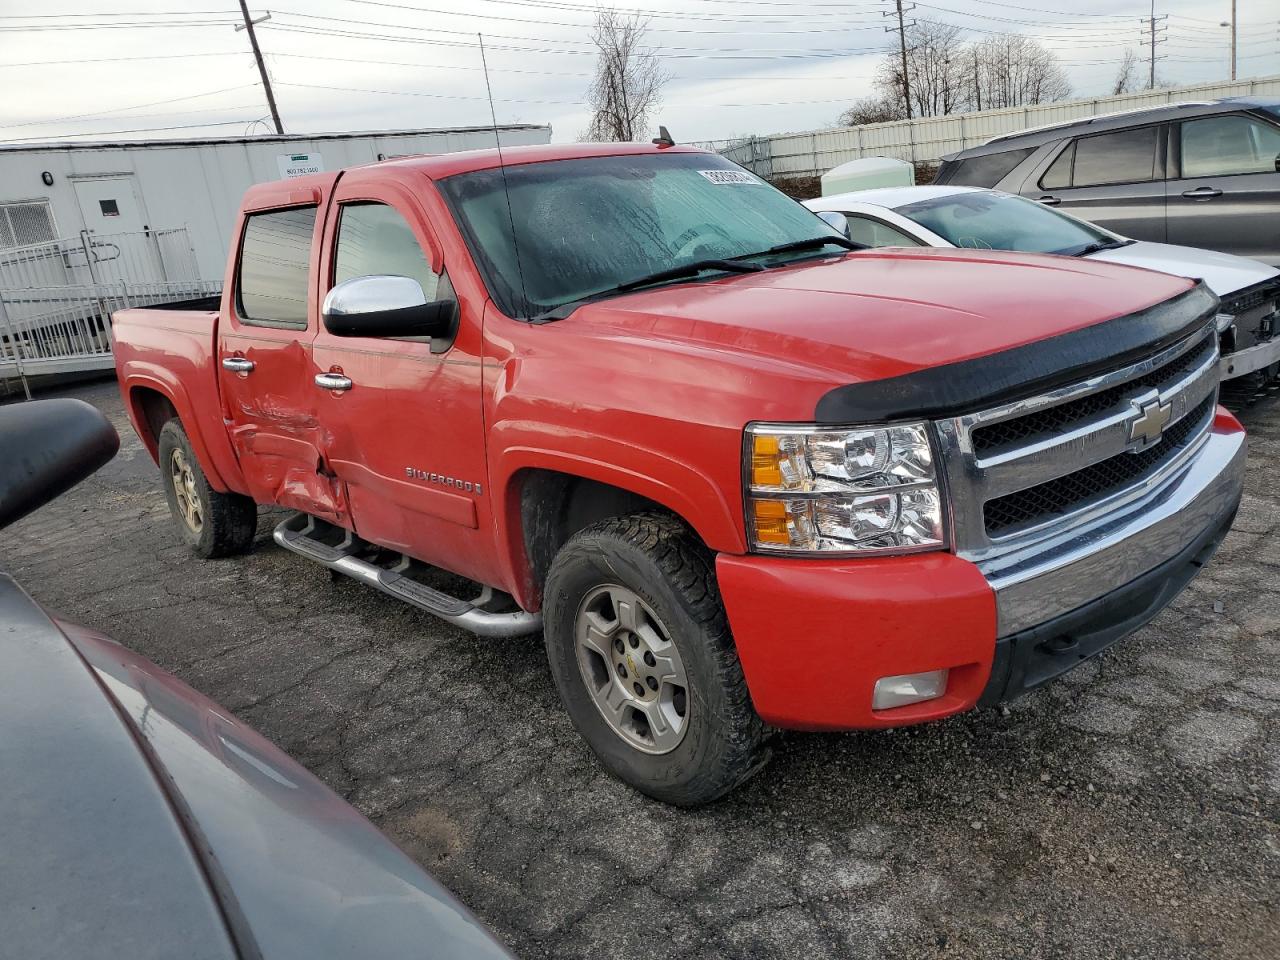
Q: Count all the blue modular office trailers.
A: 0